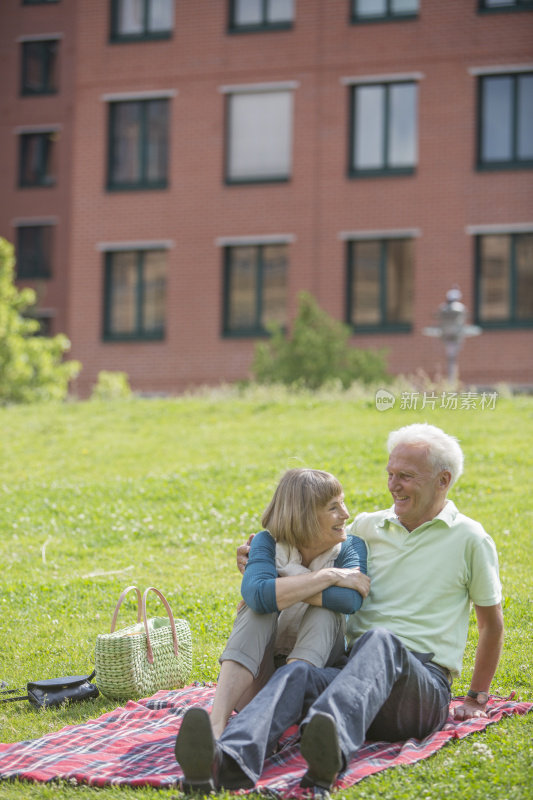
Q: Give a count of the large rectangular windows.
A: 12